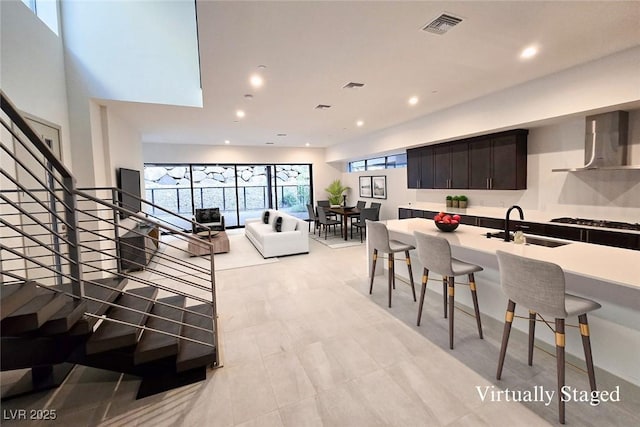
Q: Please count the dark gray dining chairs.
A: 6